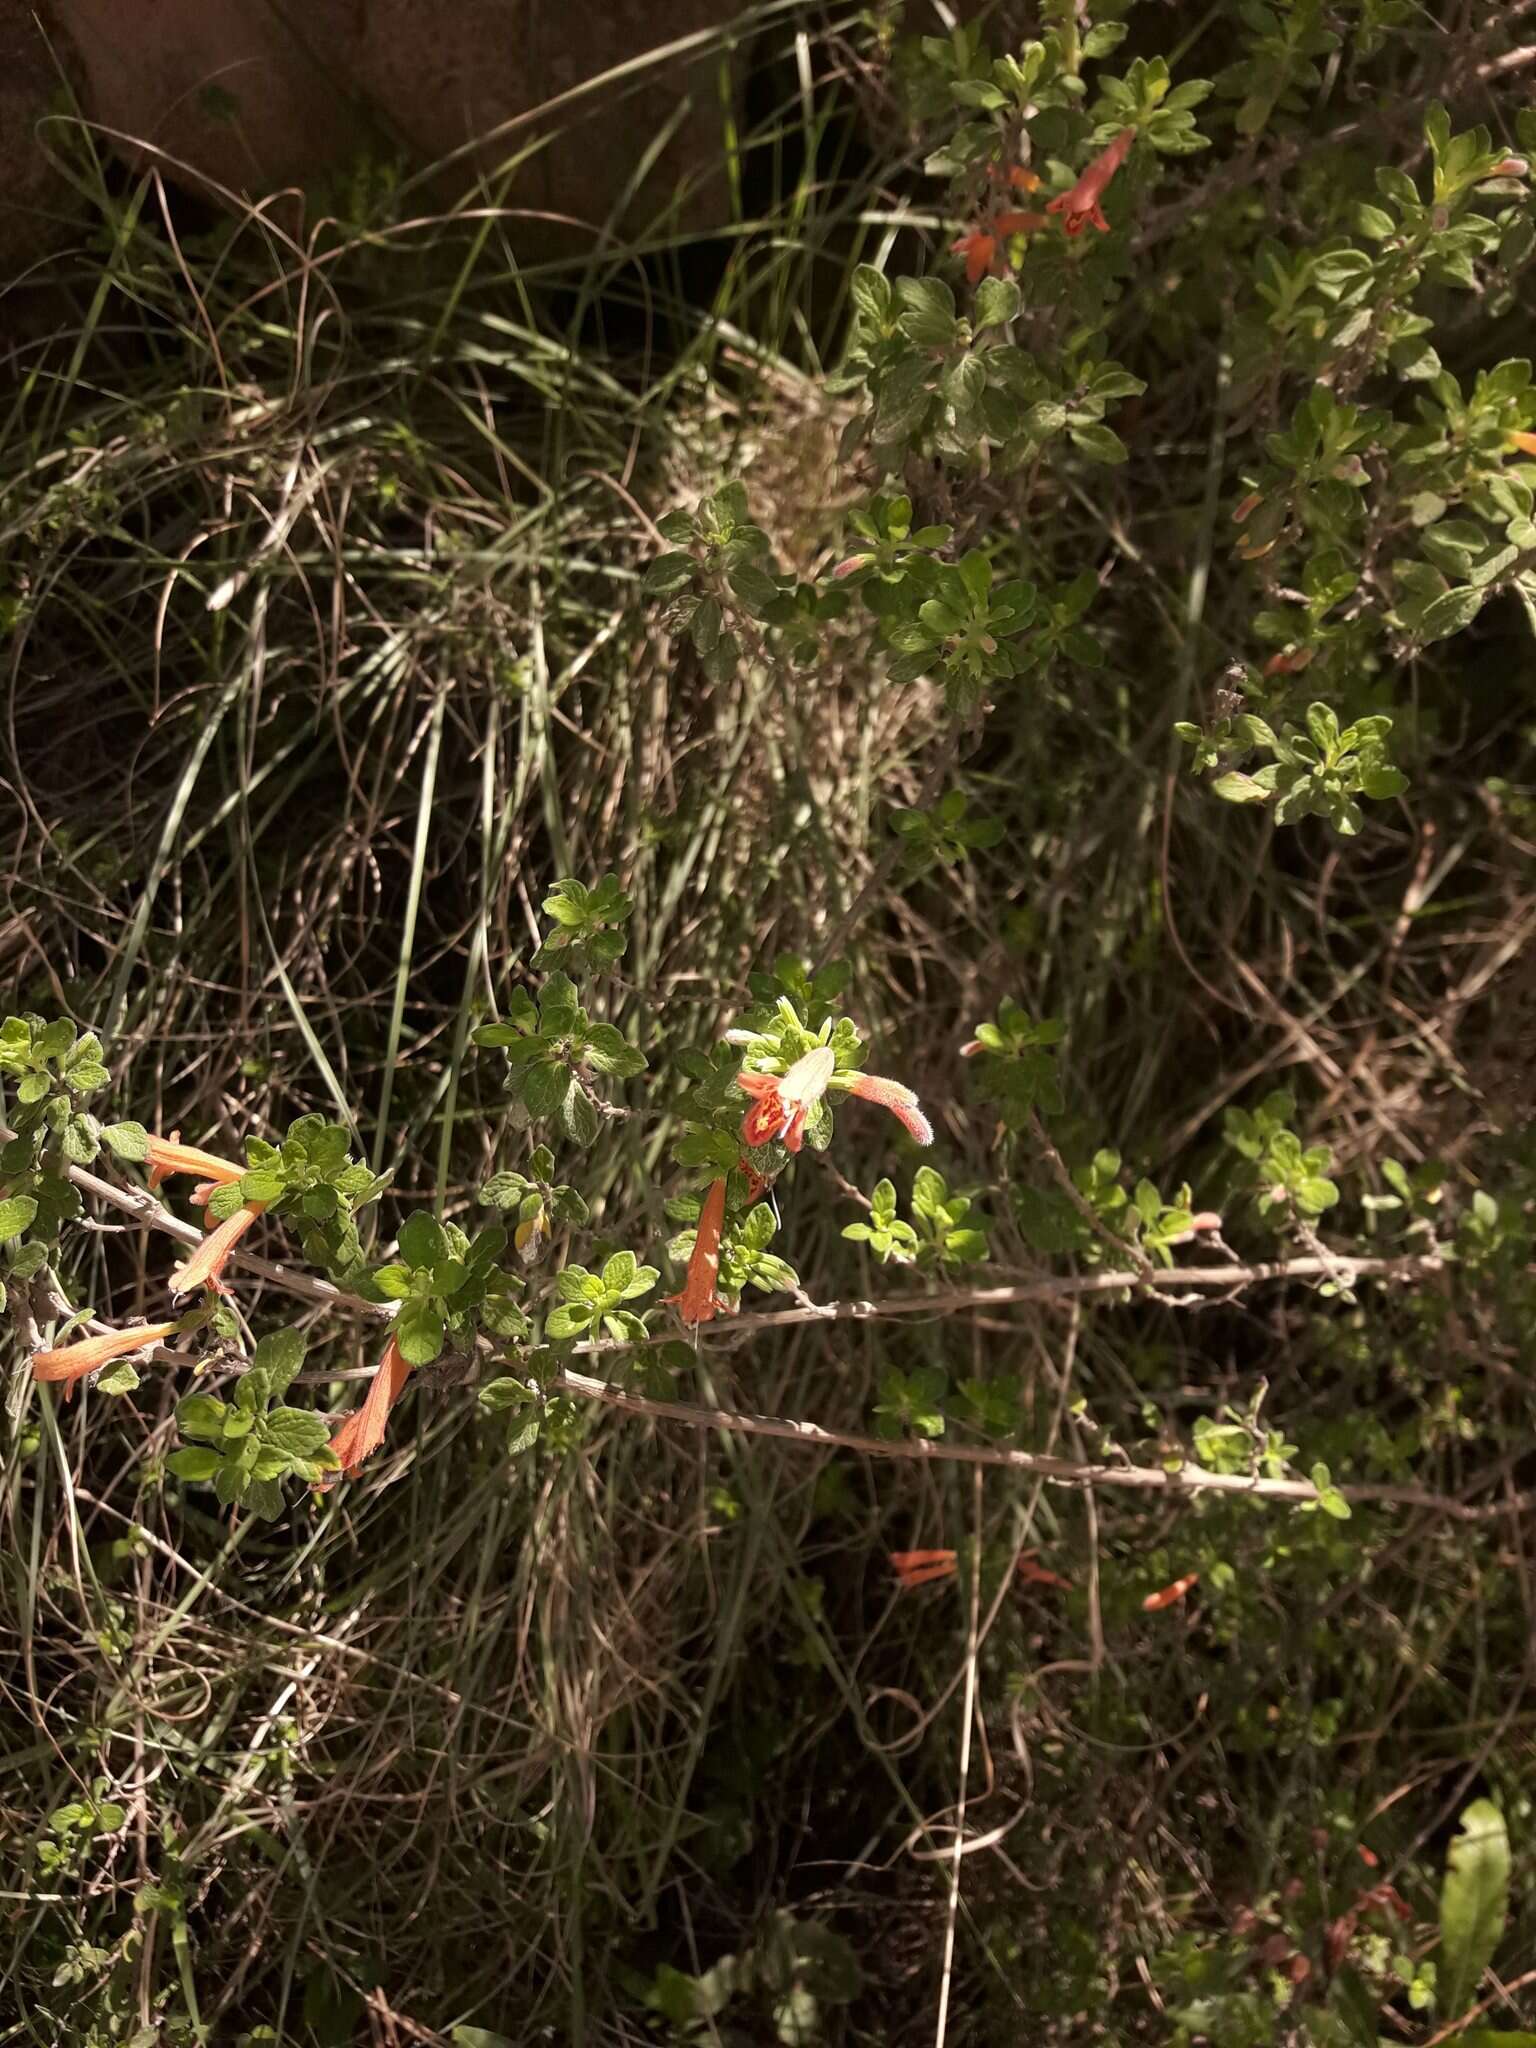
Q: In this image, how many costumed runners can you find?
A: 0